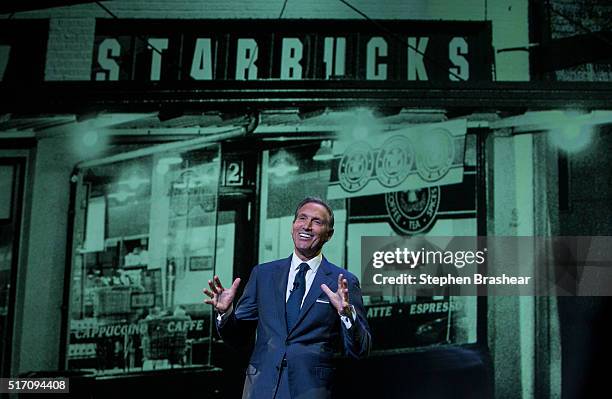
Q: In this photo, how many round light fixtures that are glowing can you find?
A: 3